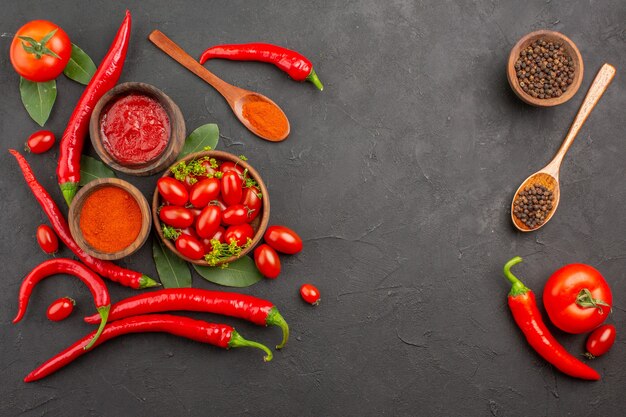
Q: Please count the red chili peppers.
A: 7